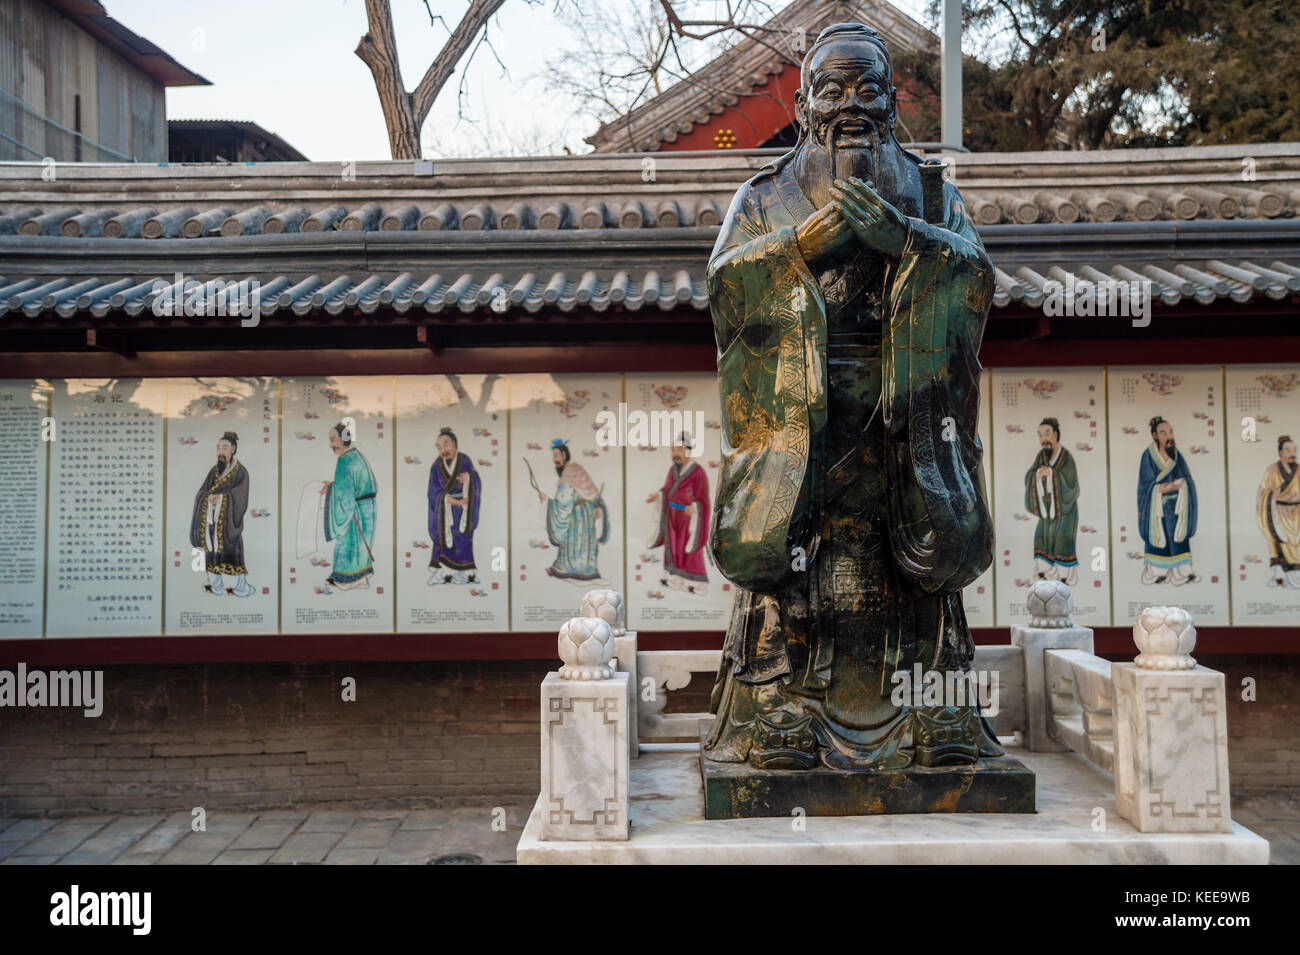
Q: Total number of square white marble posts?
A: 4